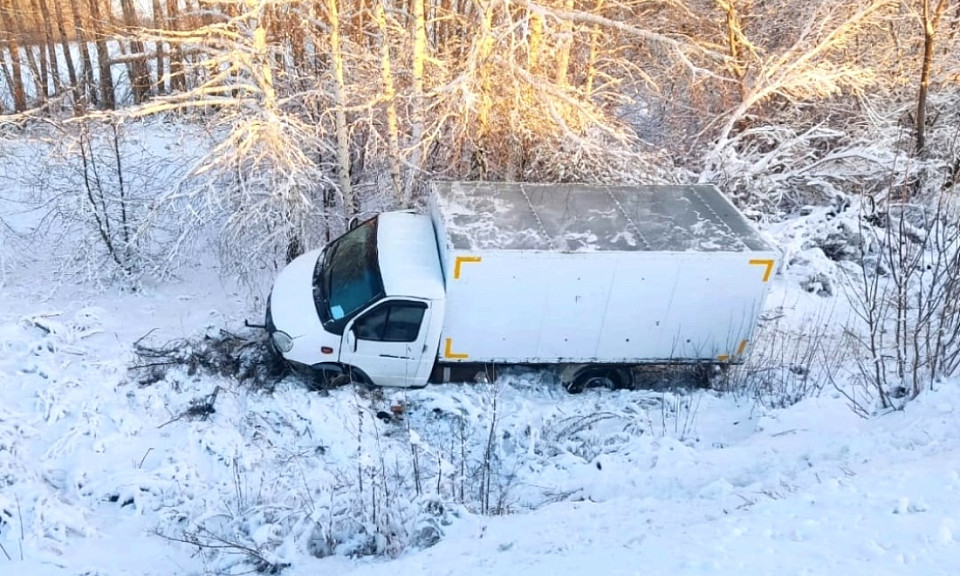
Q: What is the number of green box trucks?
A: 0